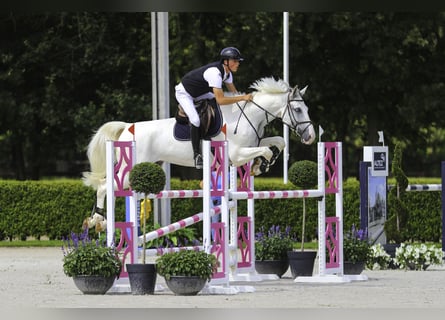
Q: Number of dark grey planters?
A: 6